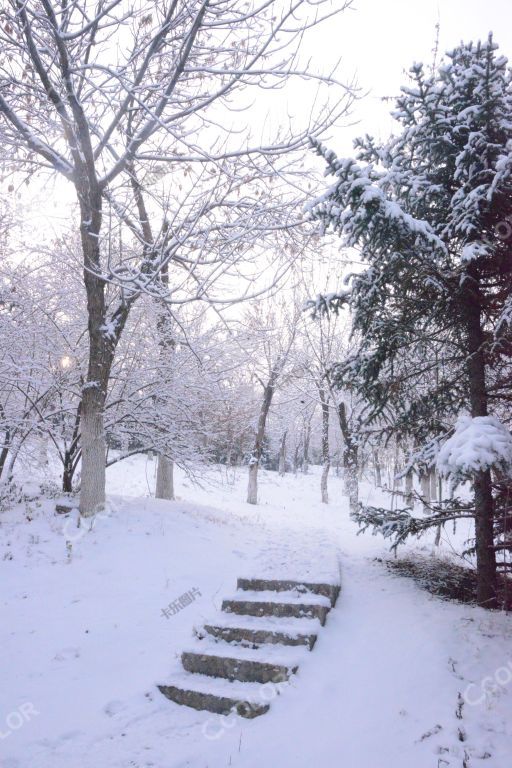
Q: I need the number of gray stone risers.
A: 5